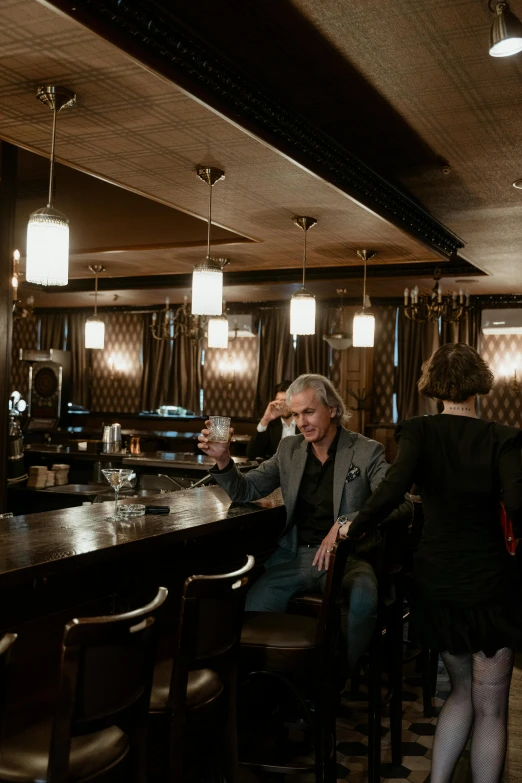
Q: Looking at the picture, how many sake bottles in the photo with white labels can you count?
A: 0